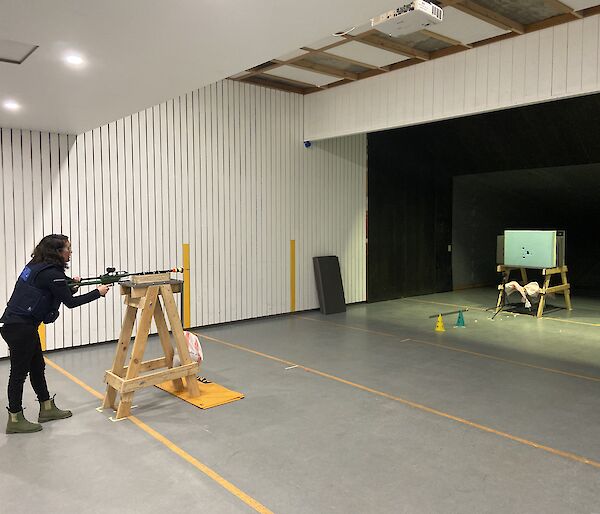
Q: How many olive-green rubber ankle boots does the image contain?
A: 2